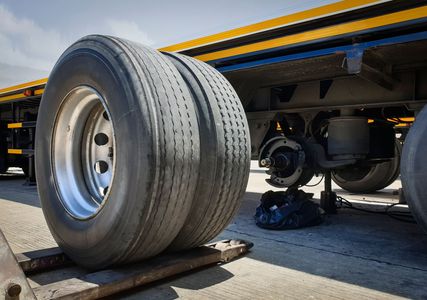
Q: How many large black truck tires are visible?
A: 4